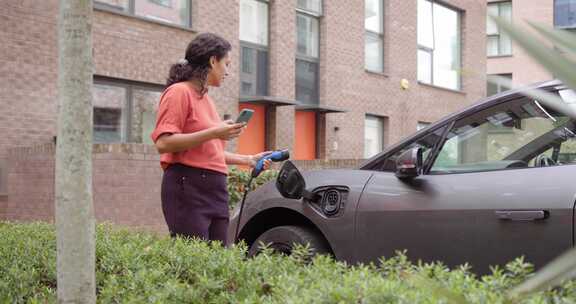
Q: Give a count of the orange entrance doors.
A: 2